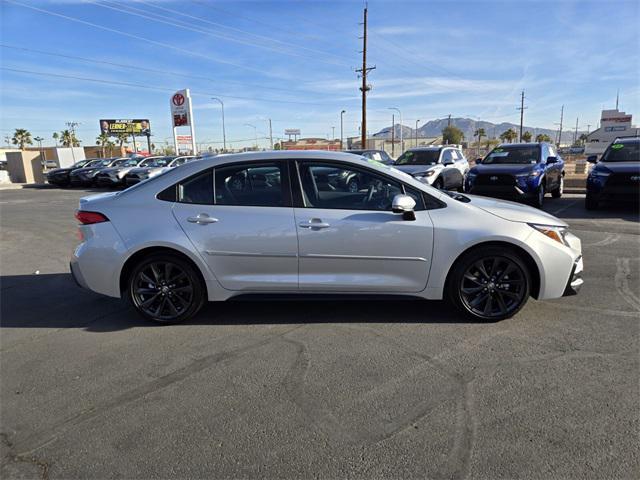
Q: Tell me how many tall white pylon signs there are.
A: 1